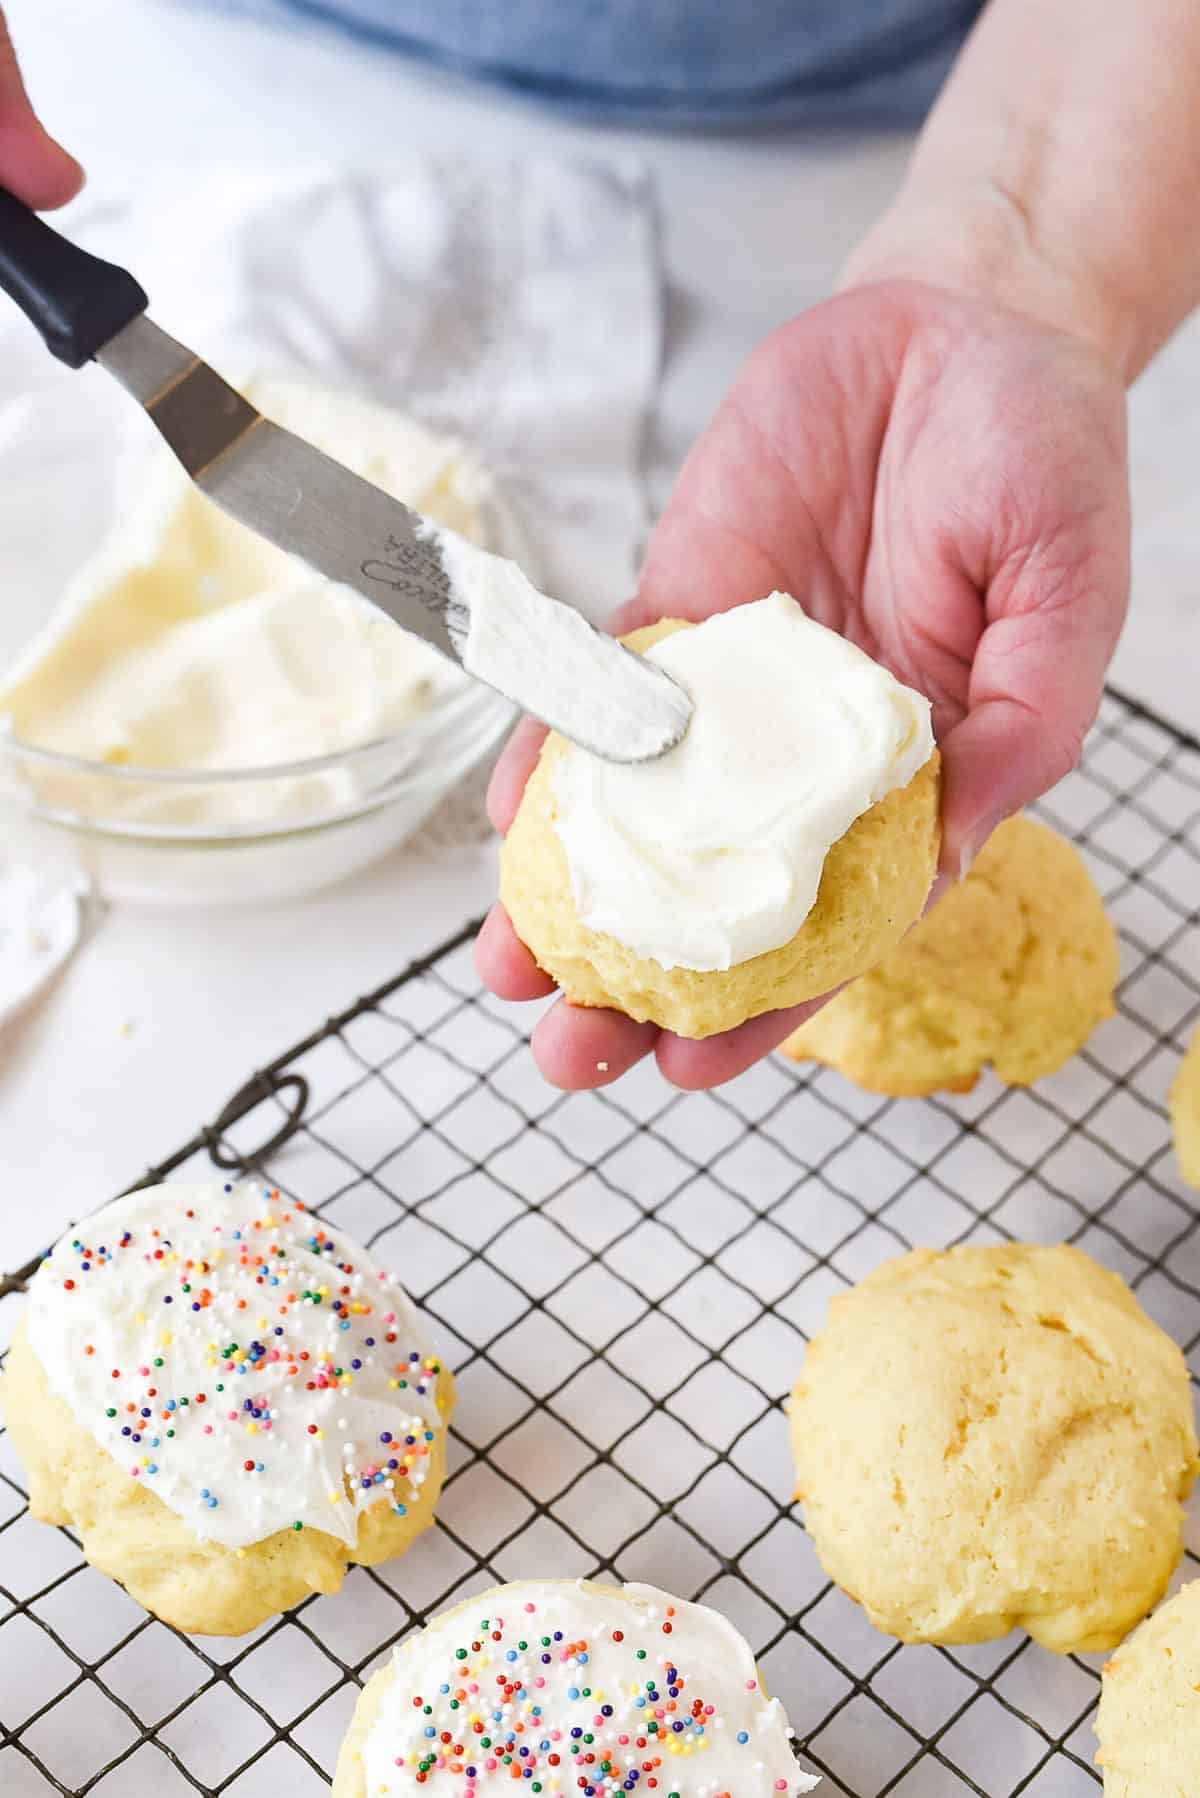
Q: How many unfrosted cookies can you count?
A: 4